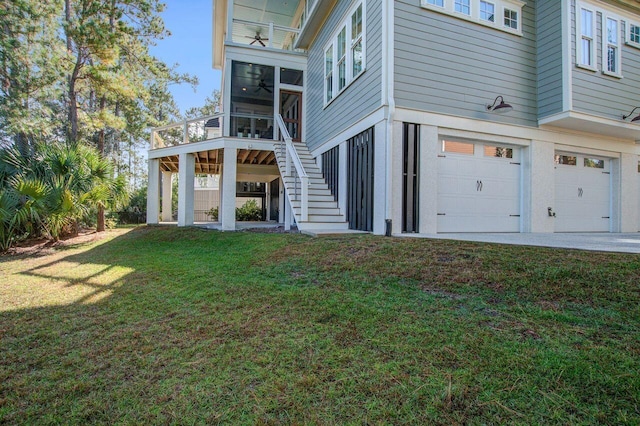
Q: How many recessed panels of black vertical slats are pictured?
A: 3